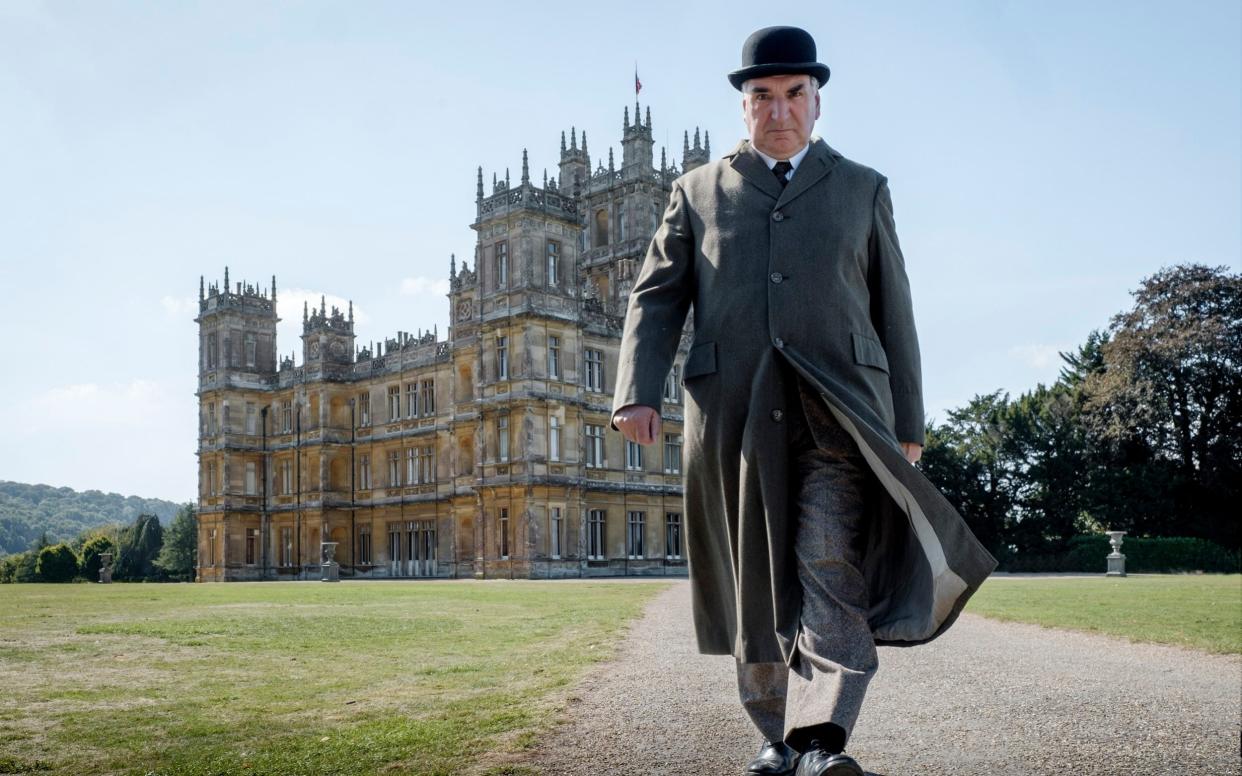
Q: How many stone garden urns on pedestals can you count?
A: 3